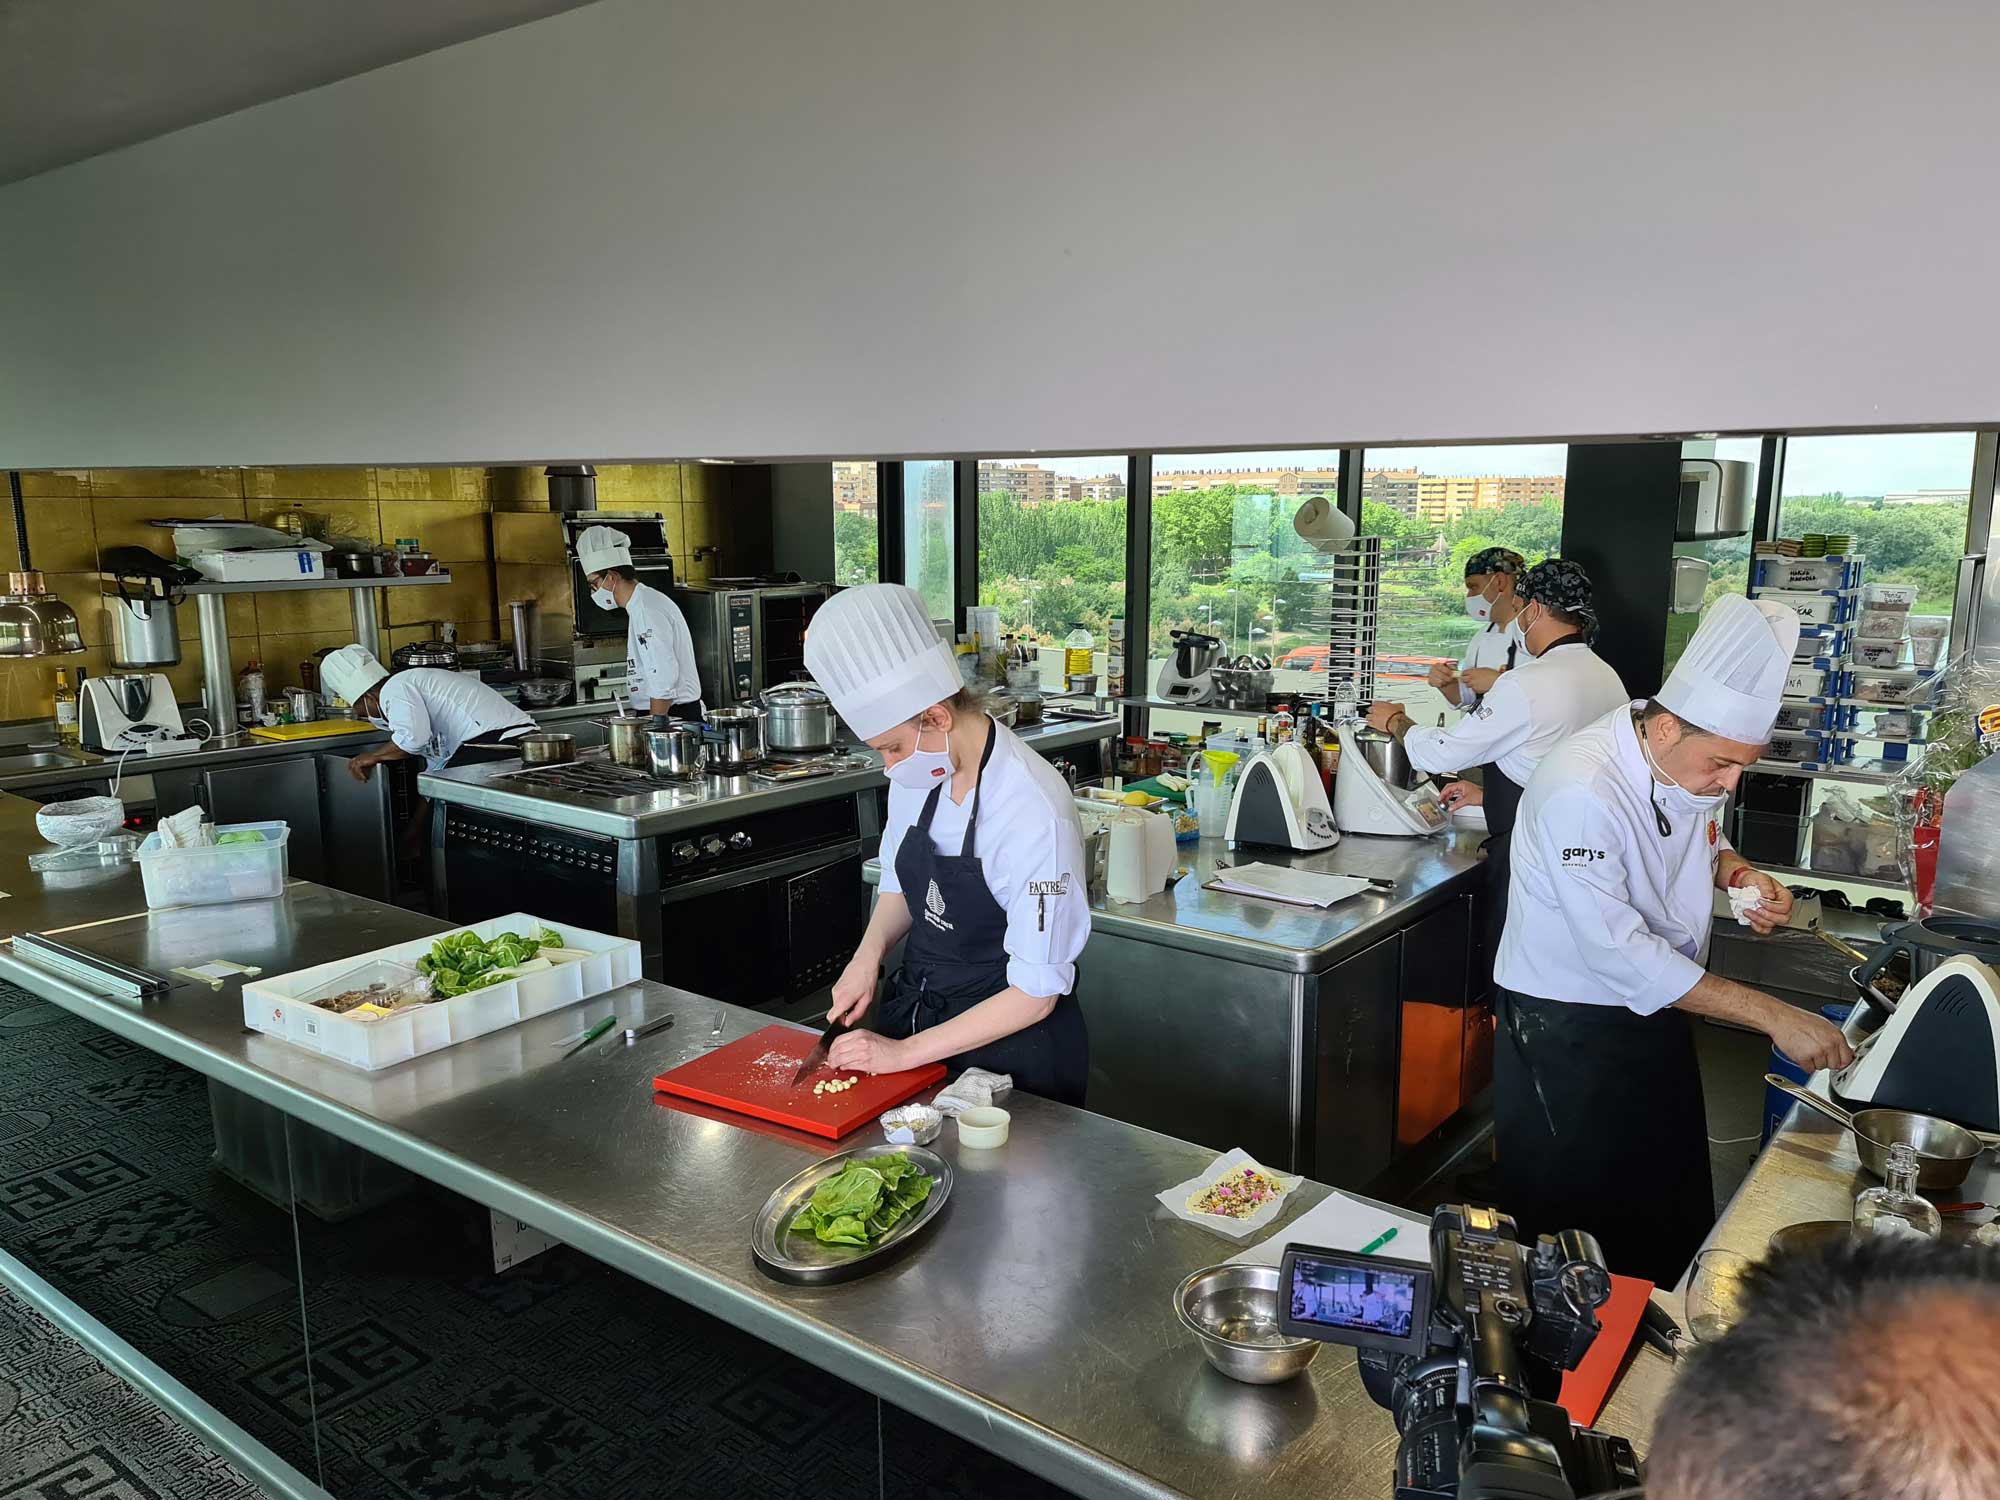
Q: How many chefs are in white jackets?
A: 6